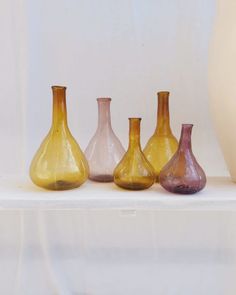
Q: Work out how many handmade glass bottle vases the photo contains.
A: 5